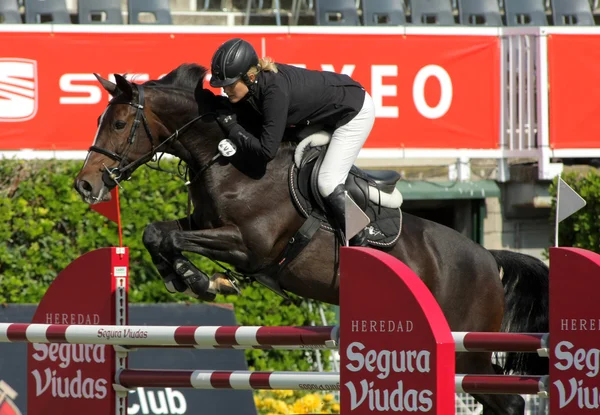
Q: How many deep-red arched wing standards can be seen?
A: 3